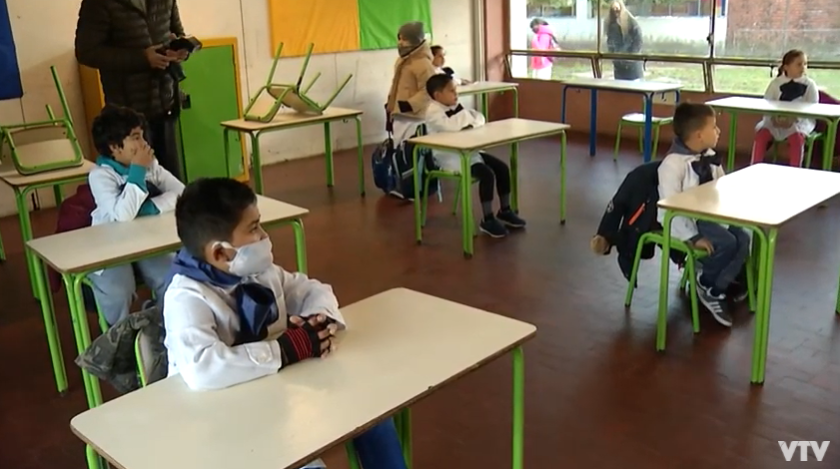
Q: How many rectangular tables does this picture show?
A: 9